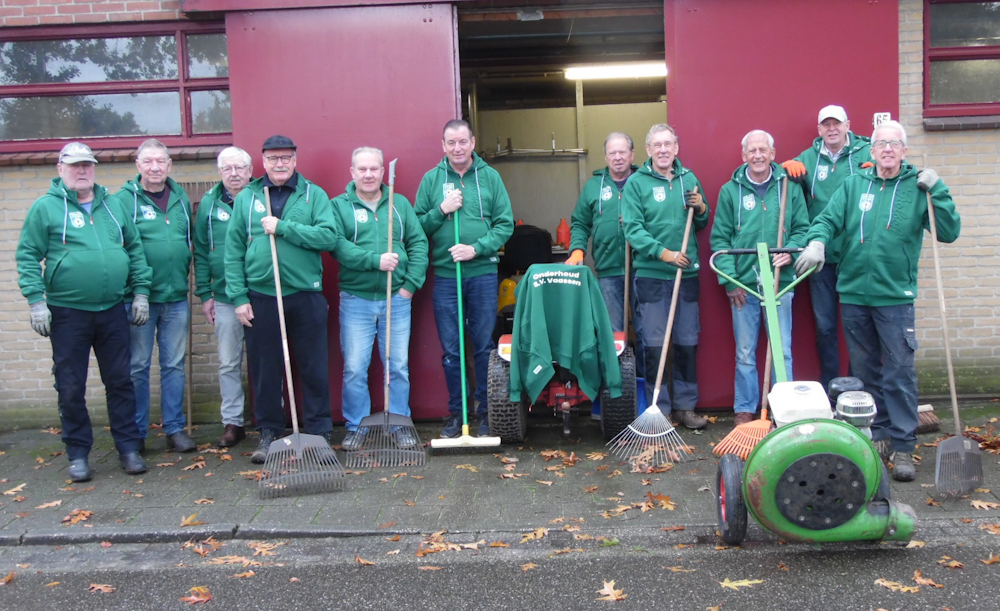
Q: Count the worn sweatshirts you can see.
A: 11